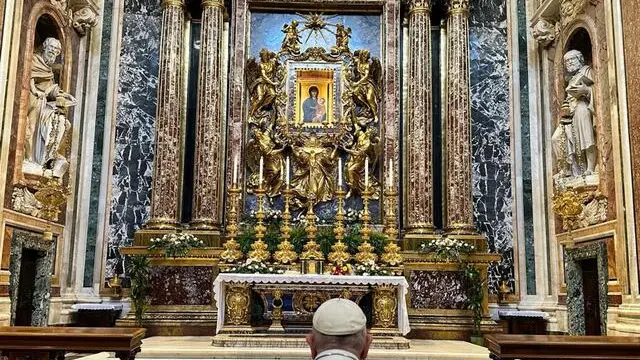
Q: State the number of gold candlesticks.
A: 6